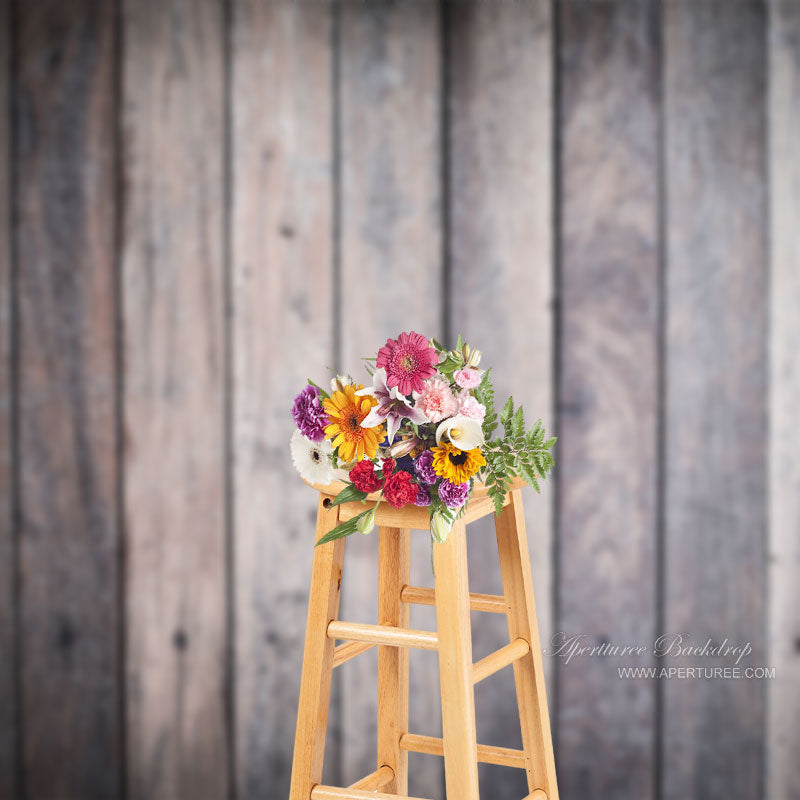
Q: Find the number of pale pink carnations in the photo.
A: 3